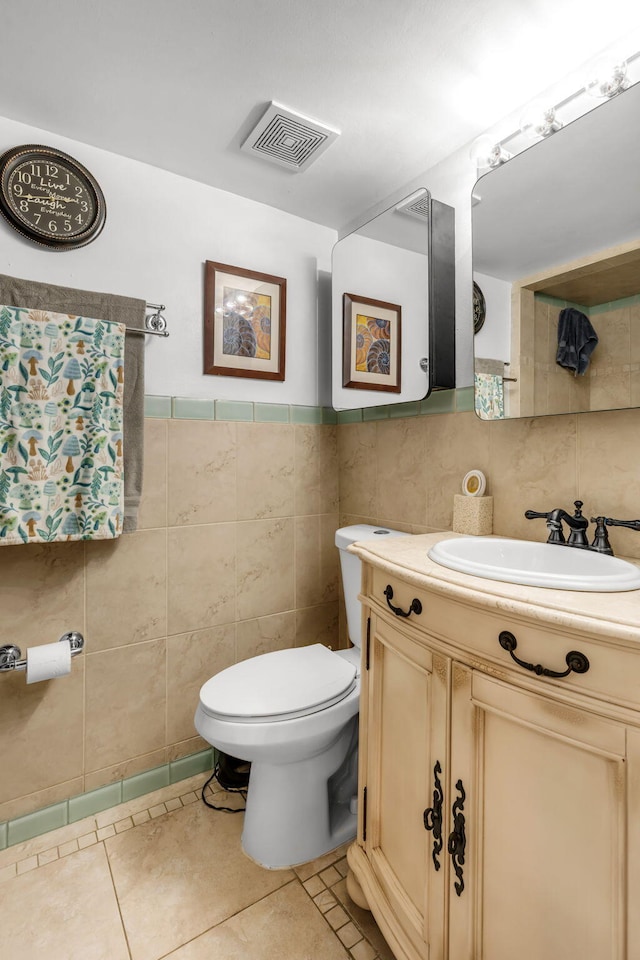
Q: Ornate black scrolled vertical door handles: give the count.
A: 2